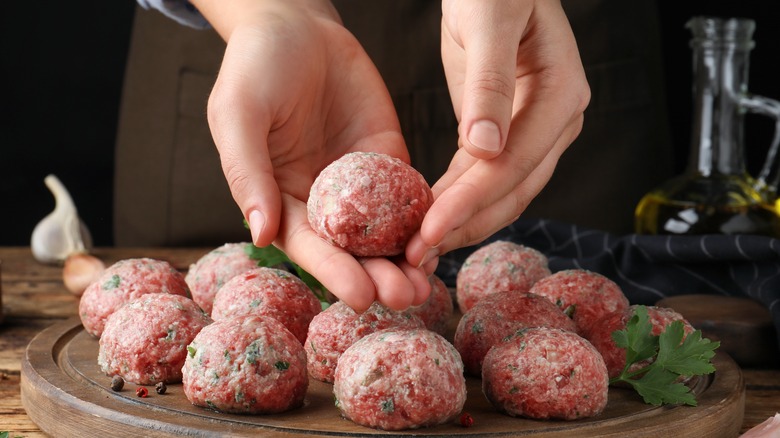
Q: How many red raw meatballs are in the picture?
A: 14